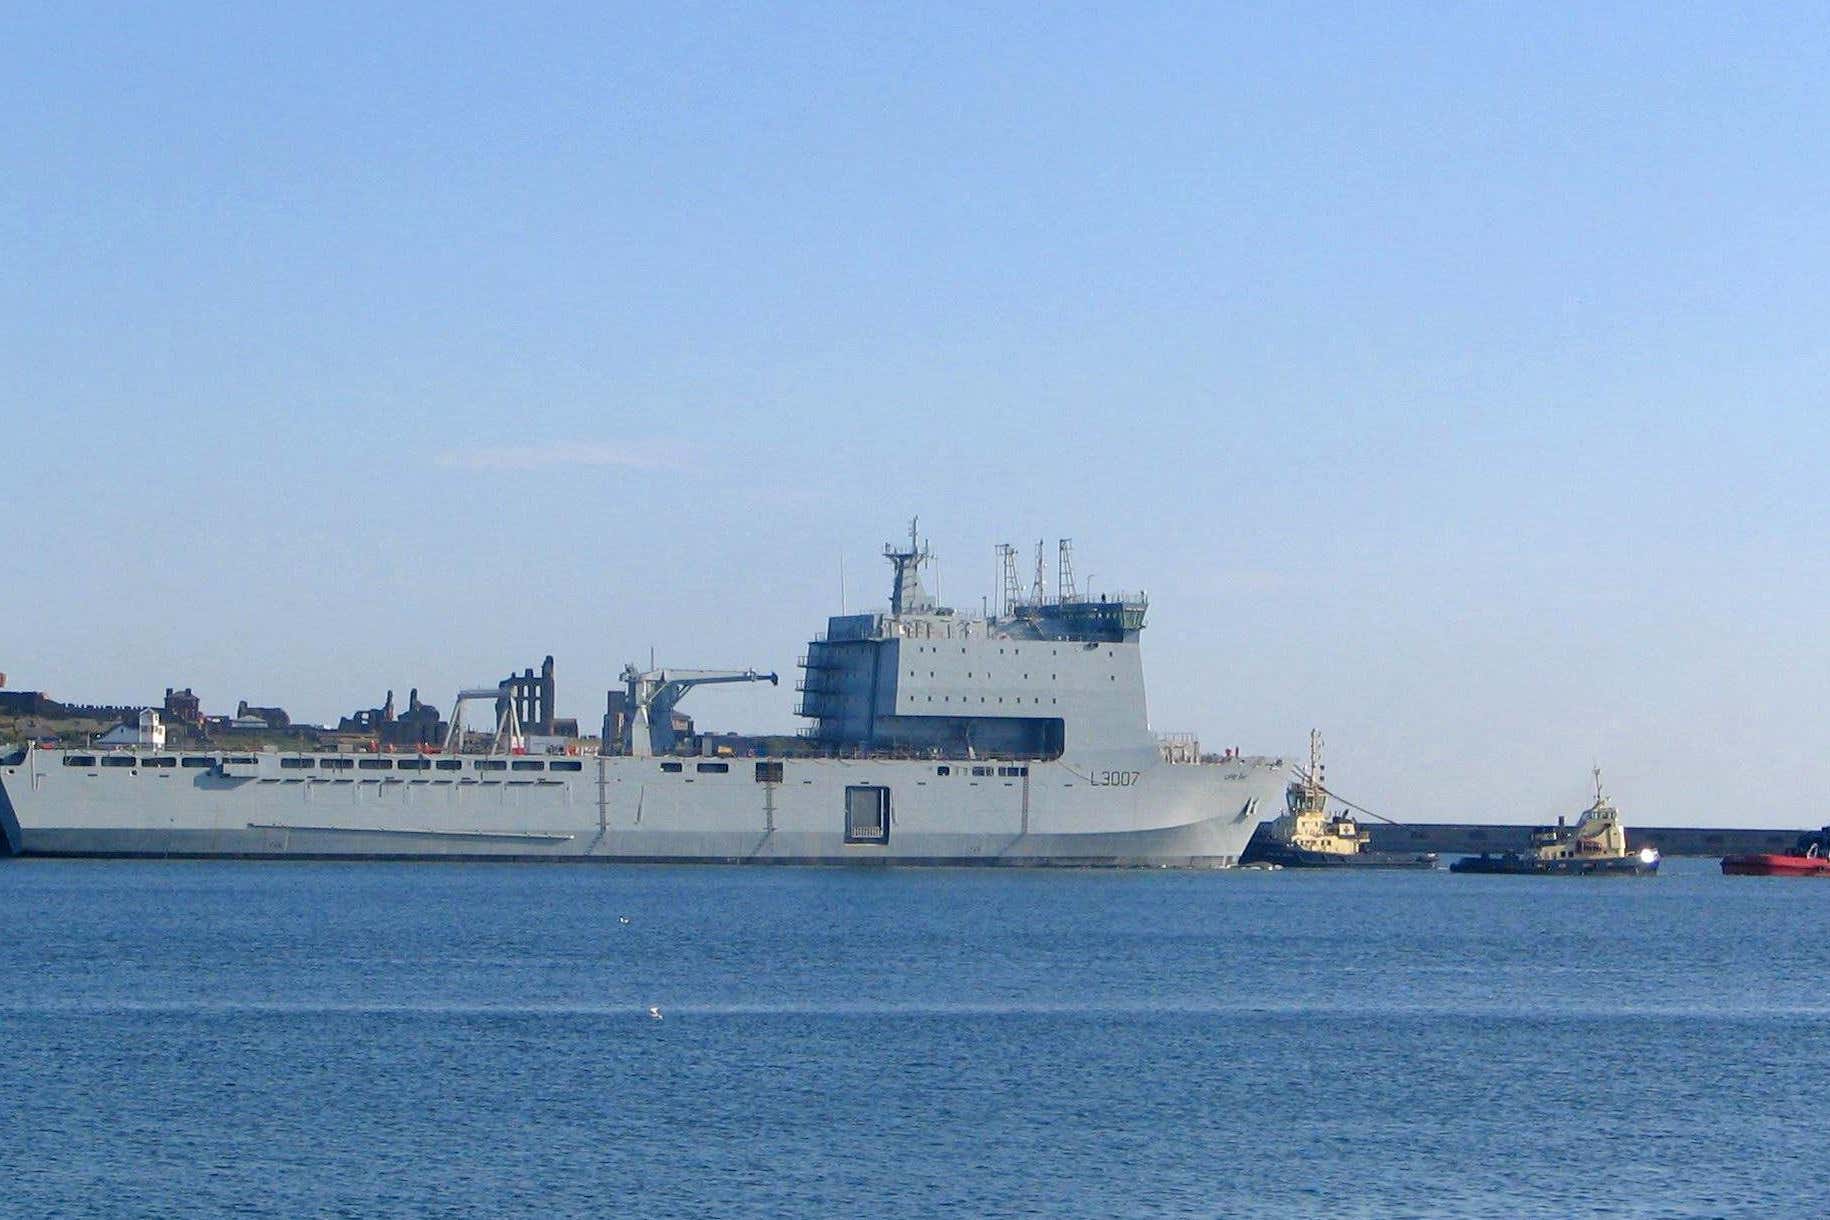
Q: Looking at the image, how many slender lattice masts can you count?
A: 3